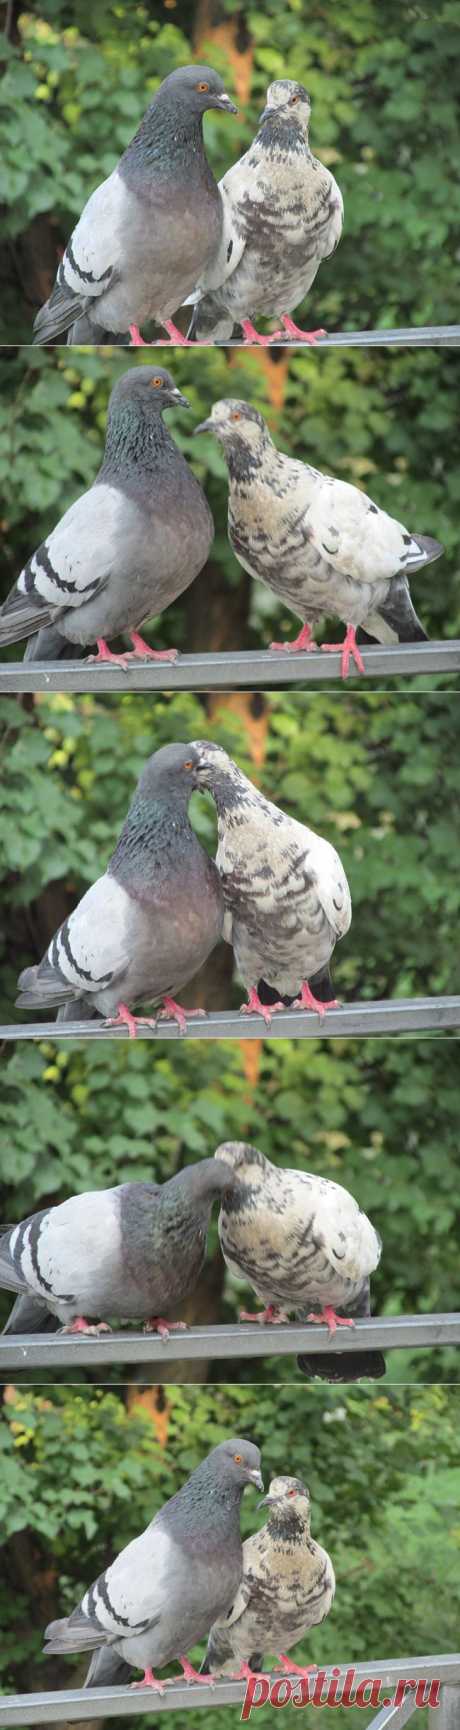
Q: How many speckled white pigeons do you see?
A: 5